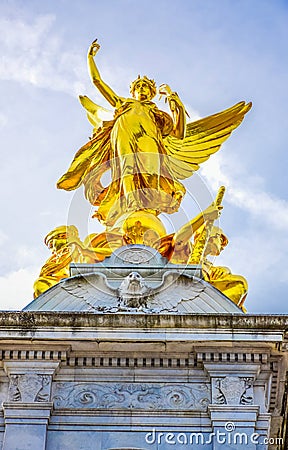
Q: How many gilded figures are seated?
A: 2